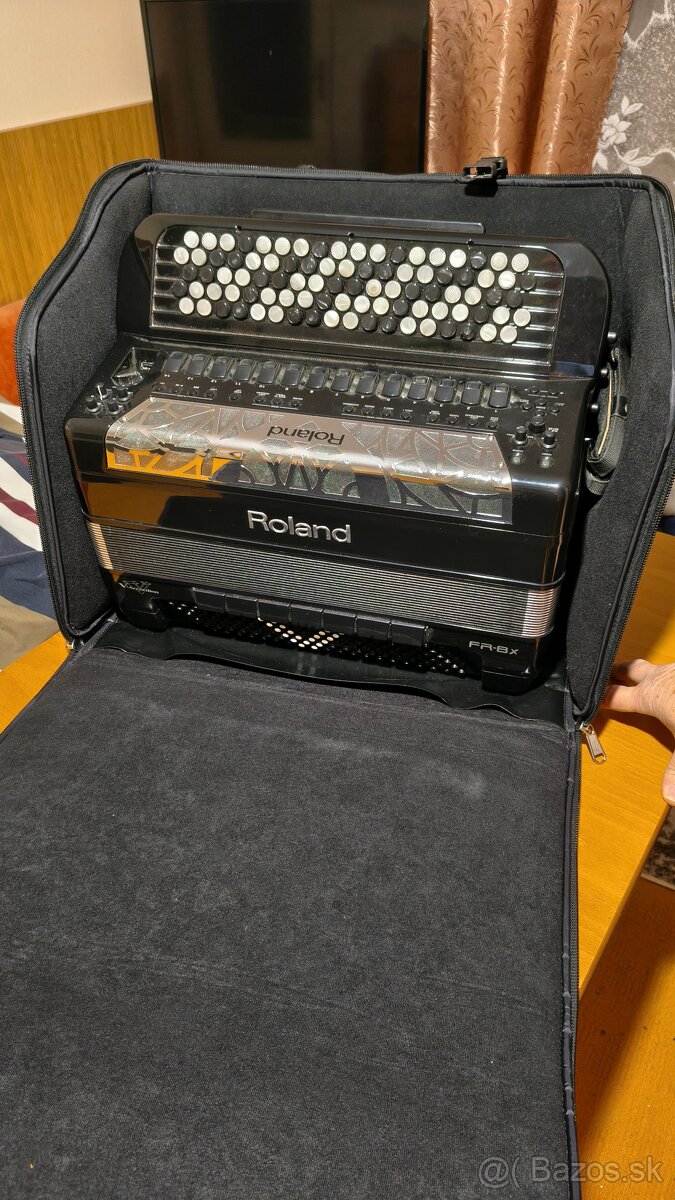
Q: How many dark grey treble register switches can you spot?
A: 14